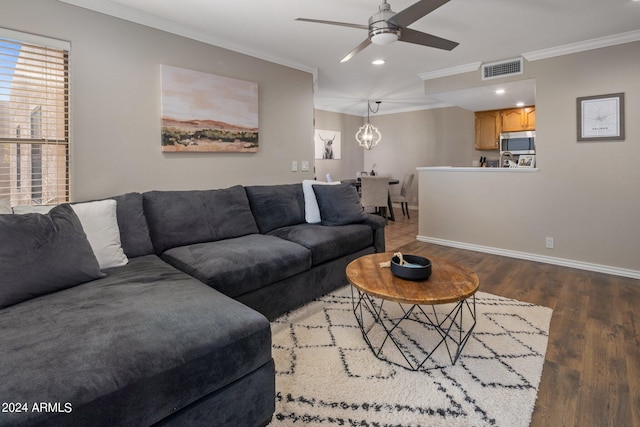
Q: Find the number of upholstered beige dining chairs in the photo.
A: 2